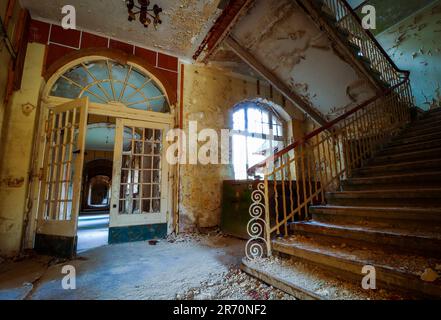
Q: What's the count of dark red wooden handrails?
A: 2